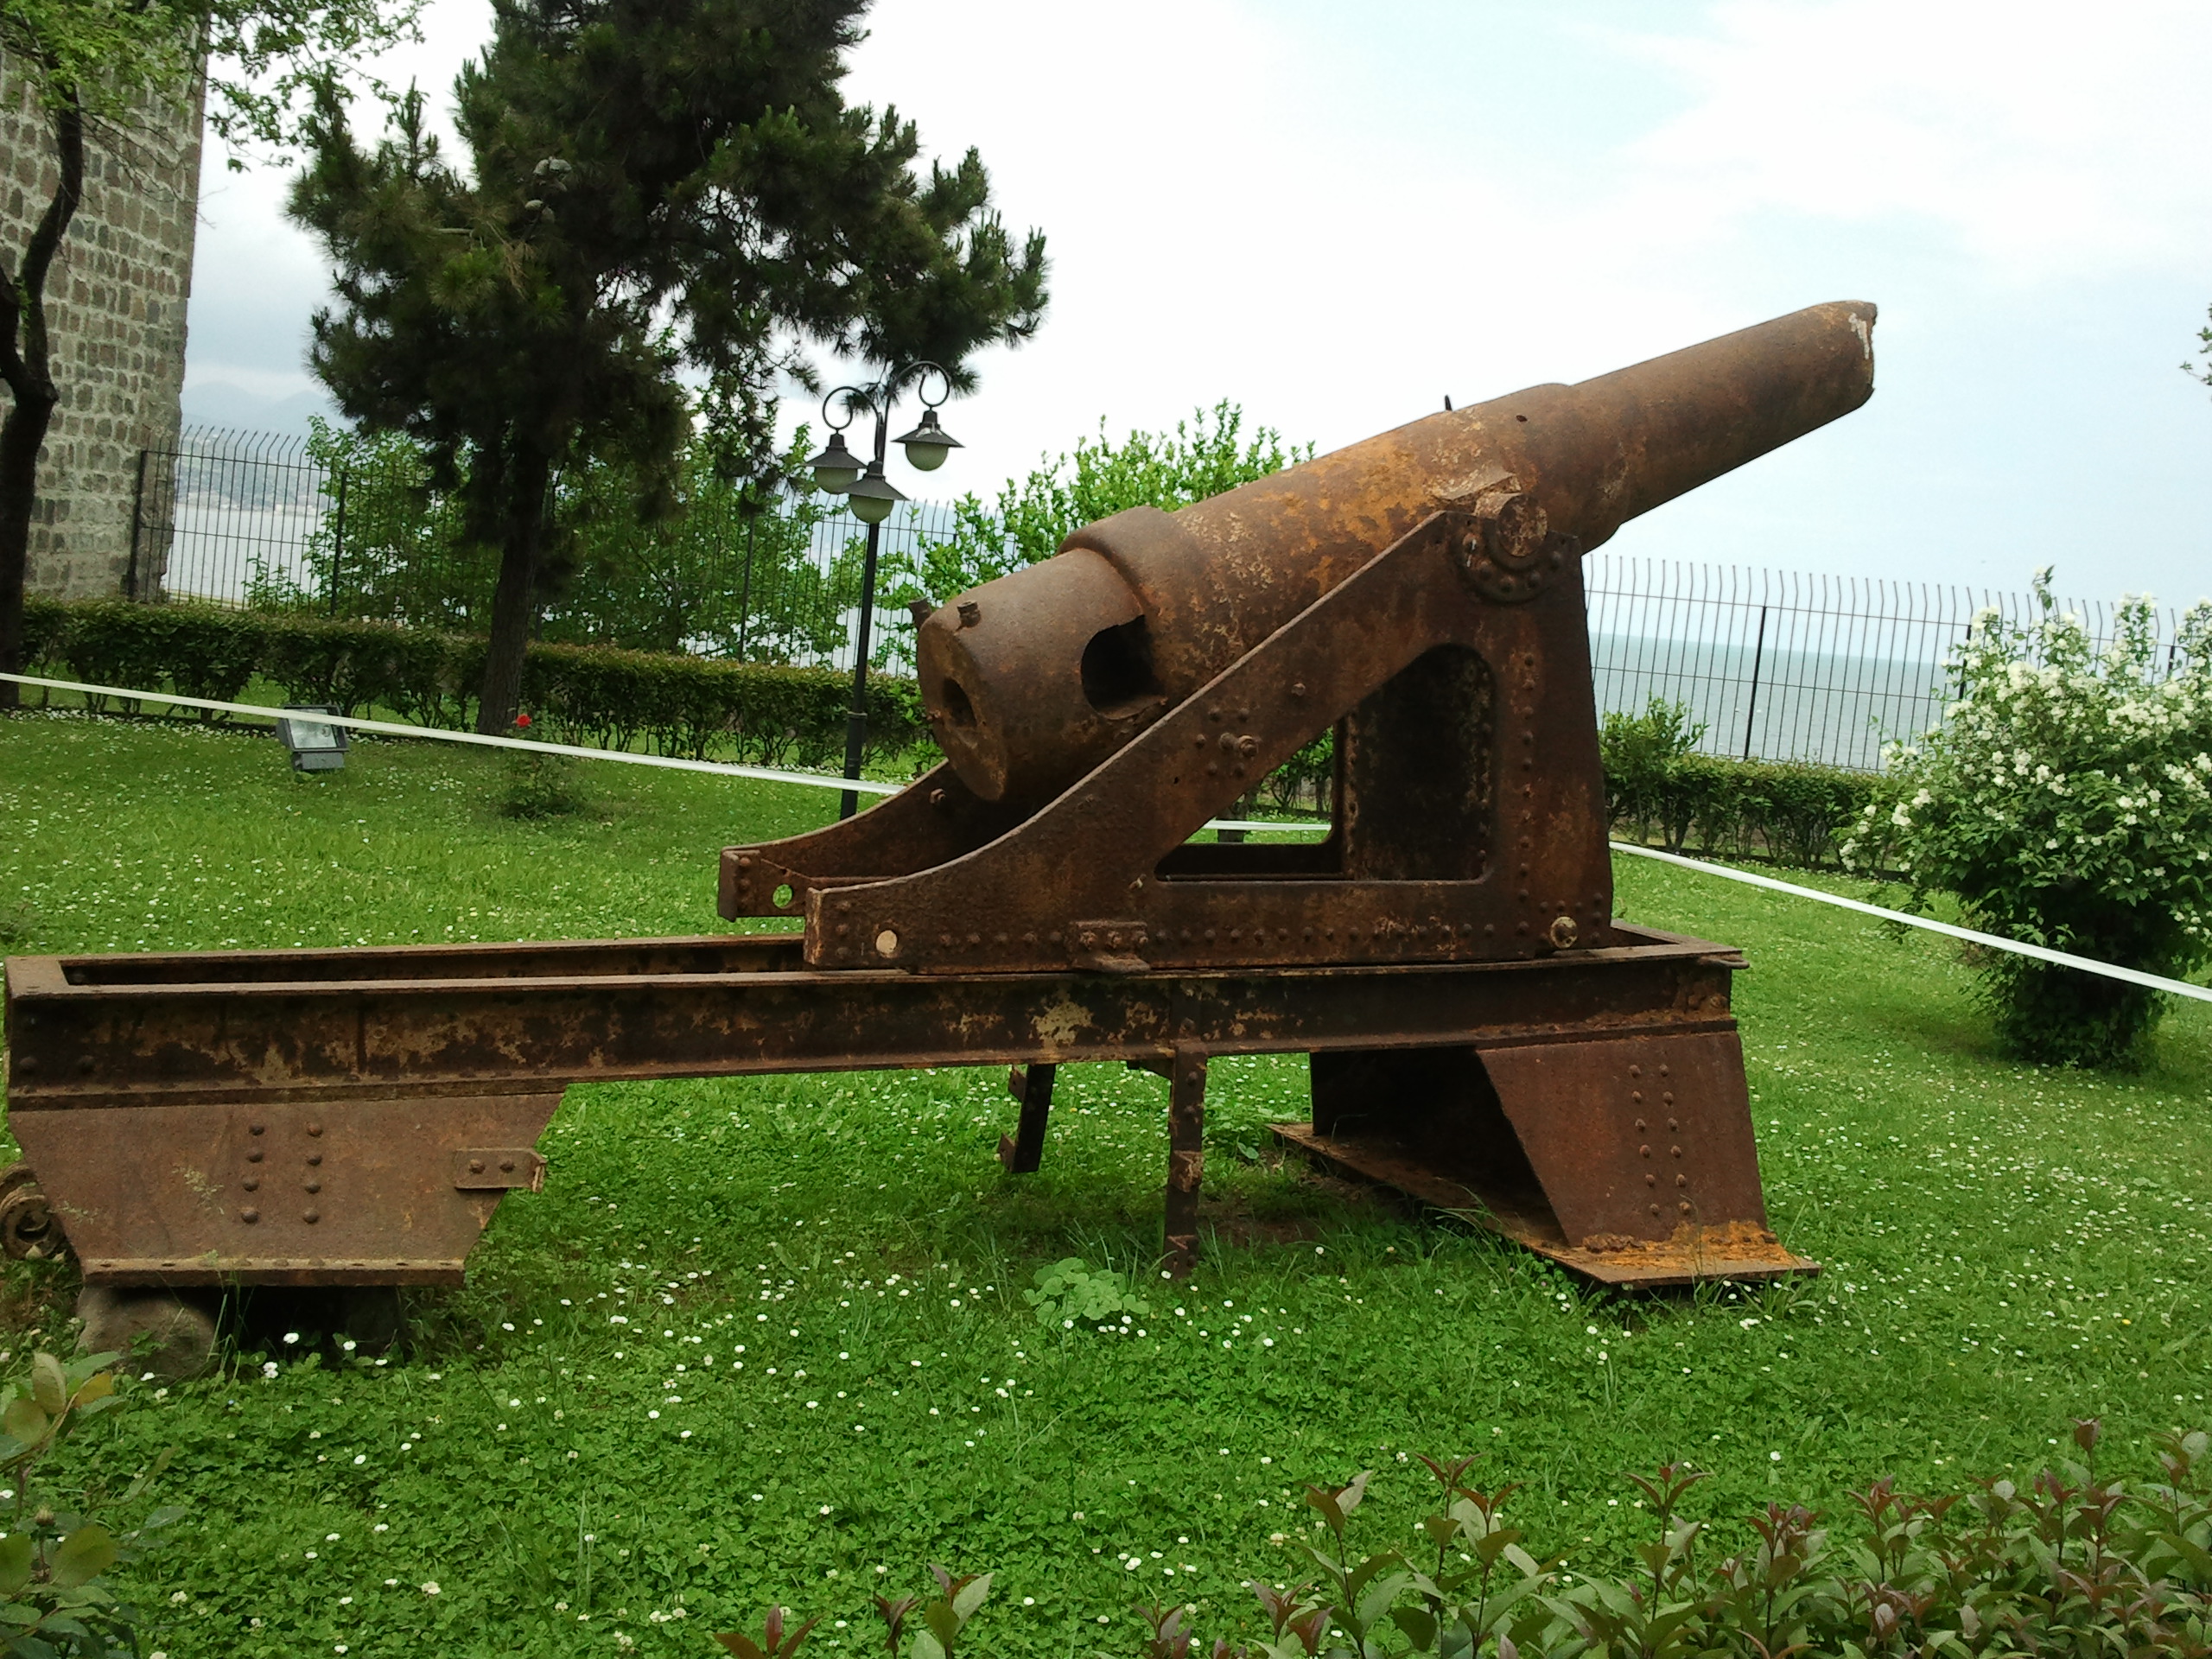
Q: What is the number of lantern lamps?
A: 3